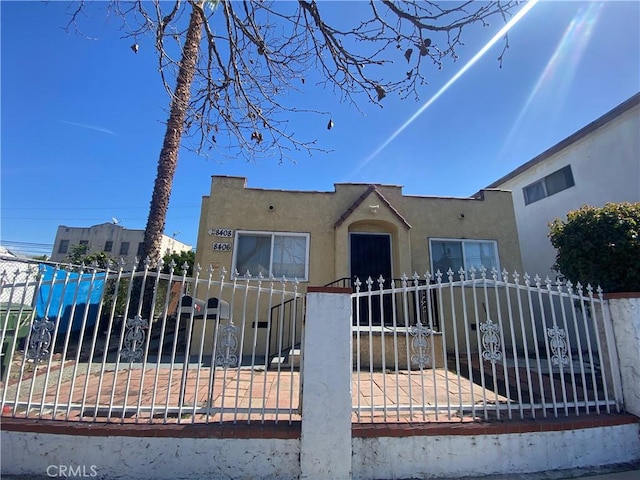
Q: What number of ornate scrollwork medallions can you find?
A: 6